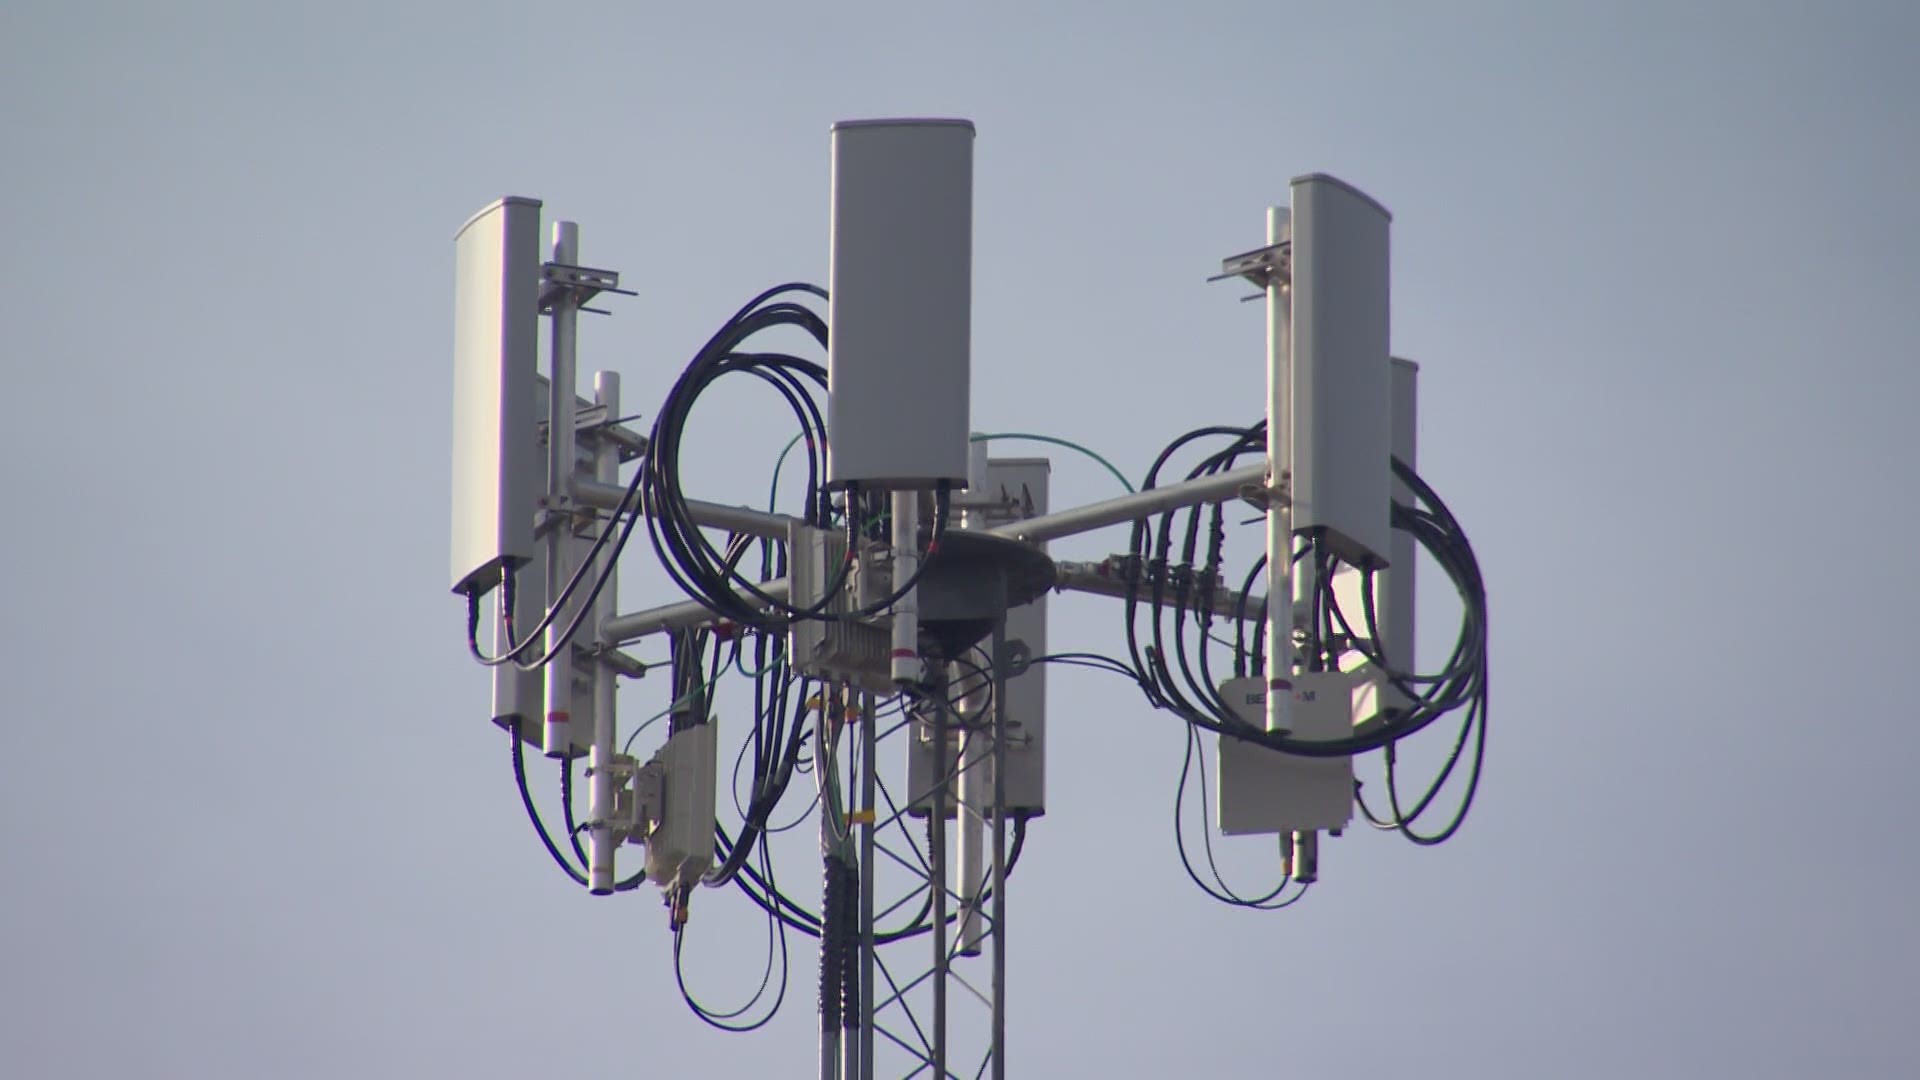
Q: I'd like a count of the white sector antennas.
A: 6